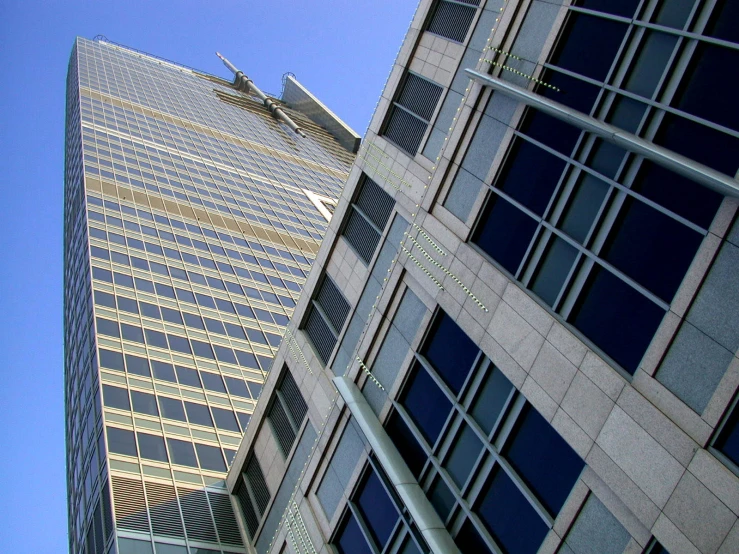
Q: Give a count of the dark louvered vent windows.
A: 6